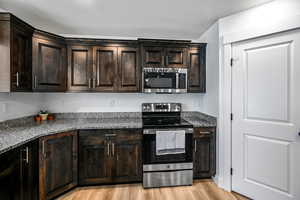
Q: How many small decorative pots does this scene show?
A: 3